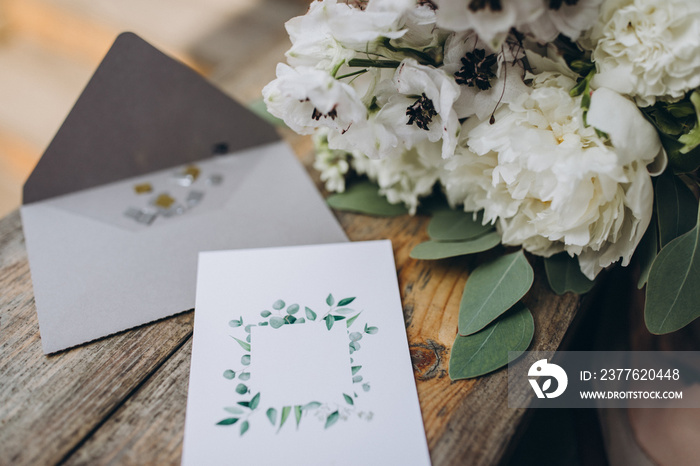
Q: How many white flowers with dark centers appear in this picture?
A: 5